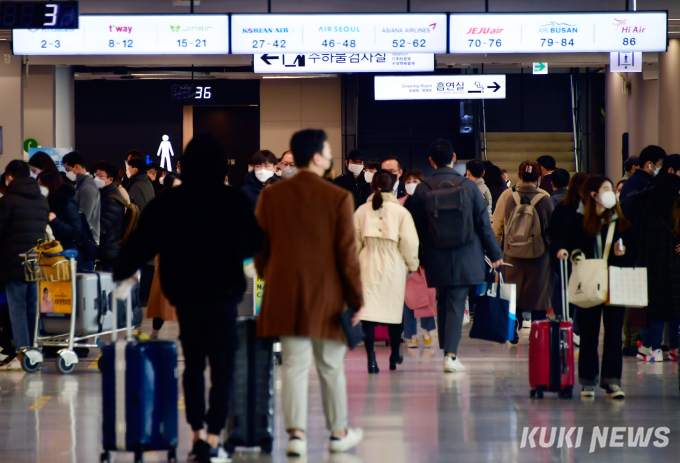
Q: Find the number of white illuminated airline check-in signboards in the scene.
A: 3